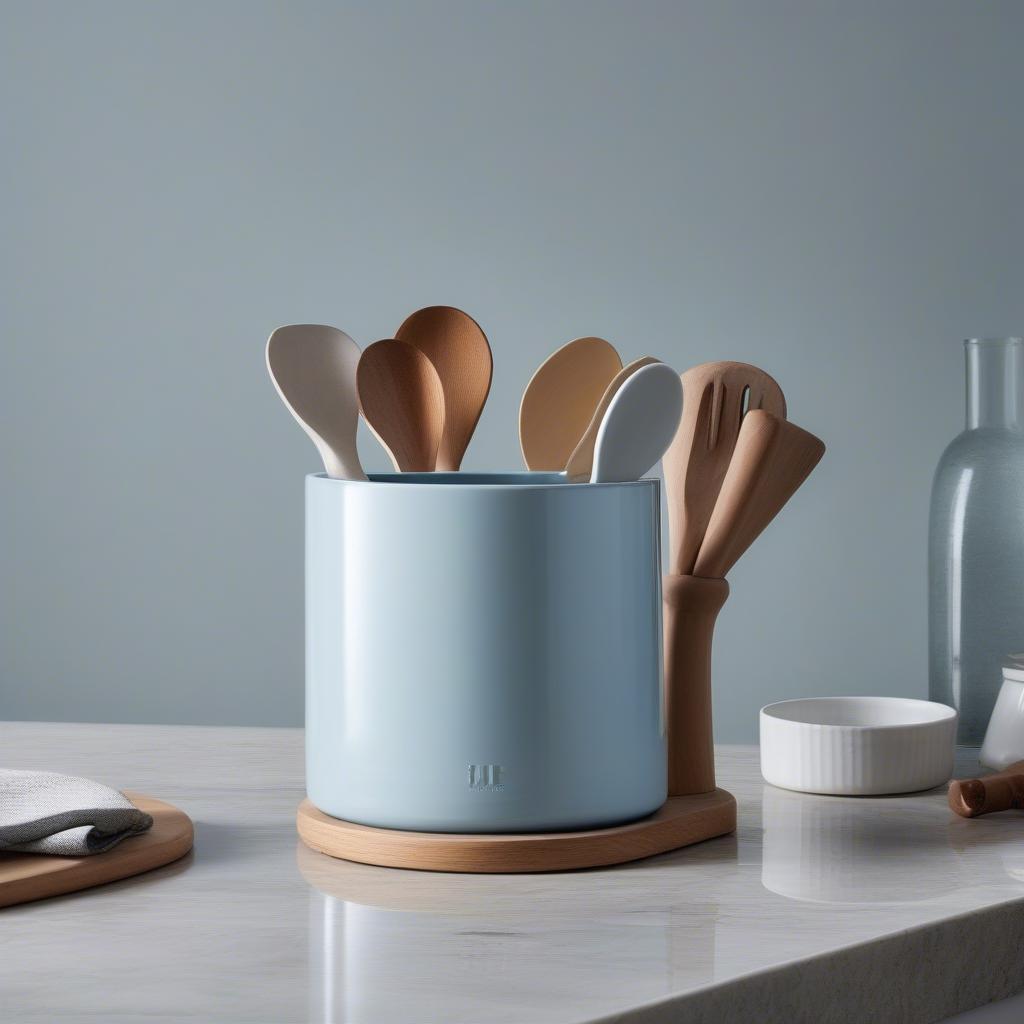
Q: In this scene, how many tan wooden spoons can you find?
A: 2